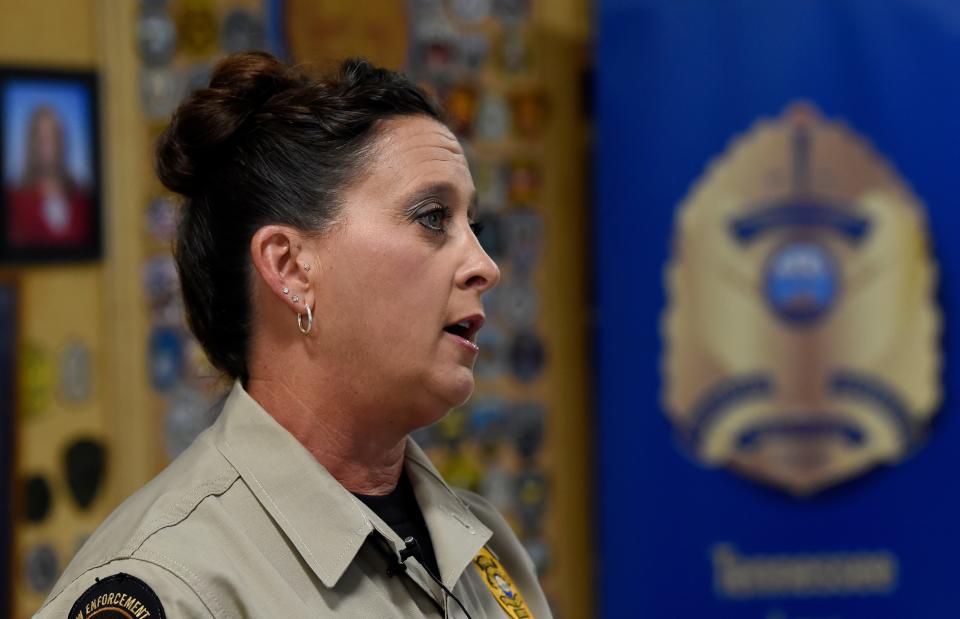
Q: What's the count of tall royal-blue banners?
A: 1